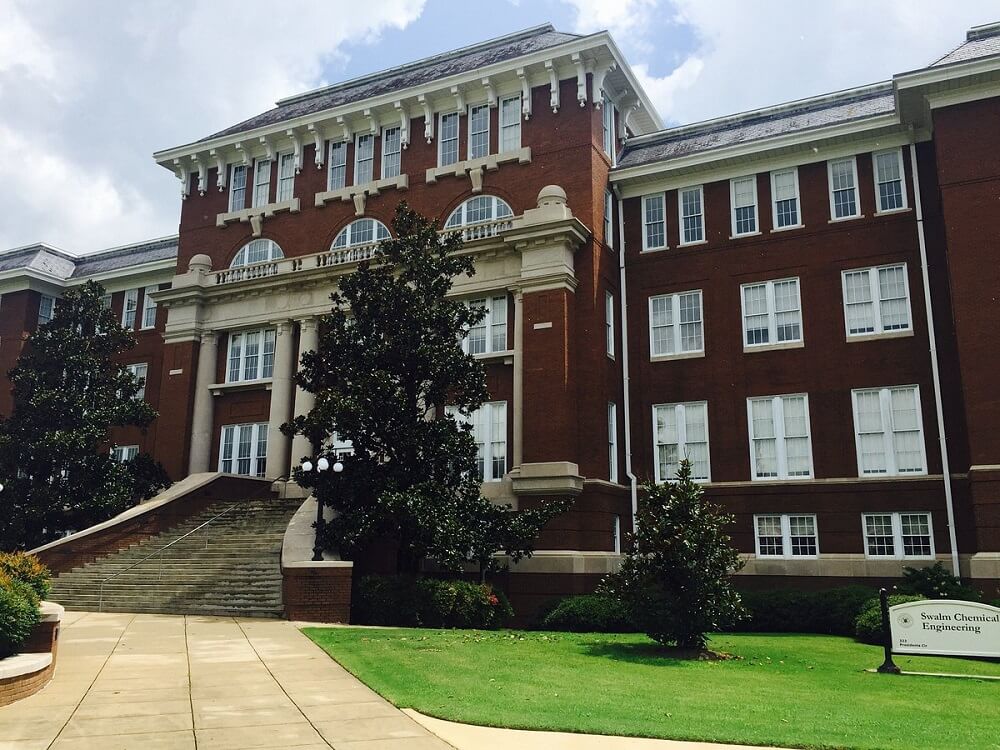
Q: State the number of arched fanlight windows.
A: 3